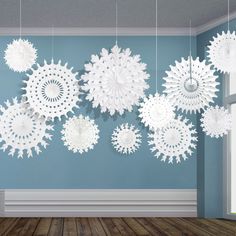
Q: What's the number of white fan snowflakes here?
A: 11